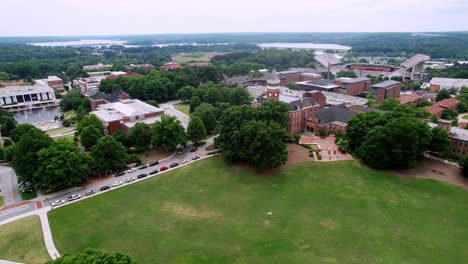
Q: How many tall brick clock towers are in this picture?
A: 1